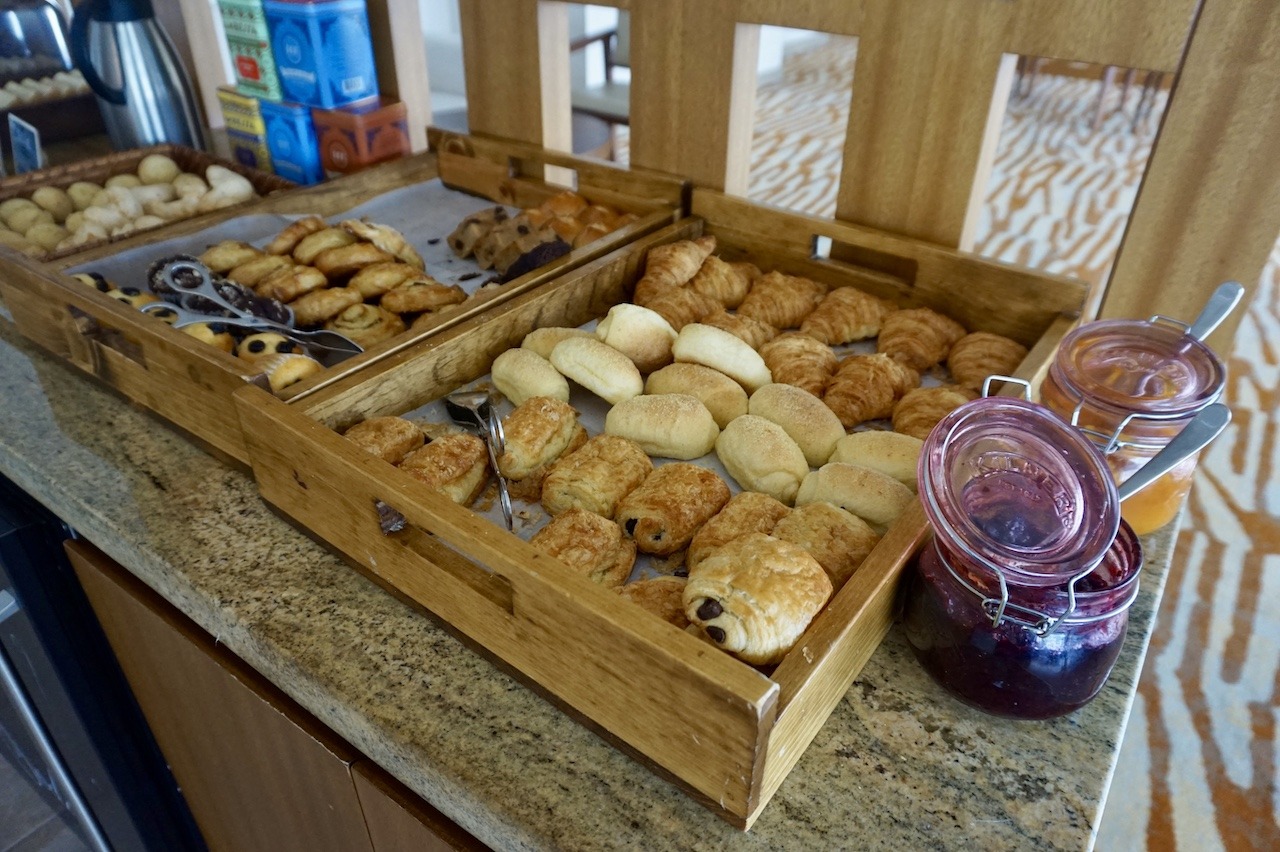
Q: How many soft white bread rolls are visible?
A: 11